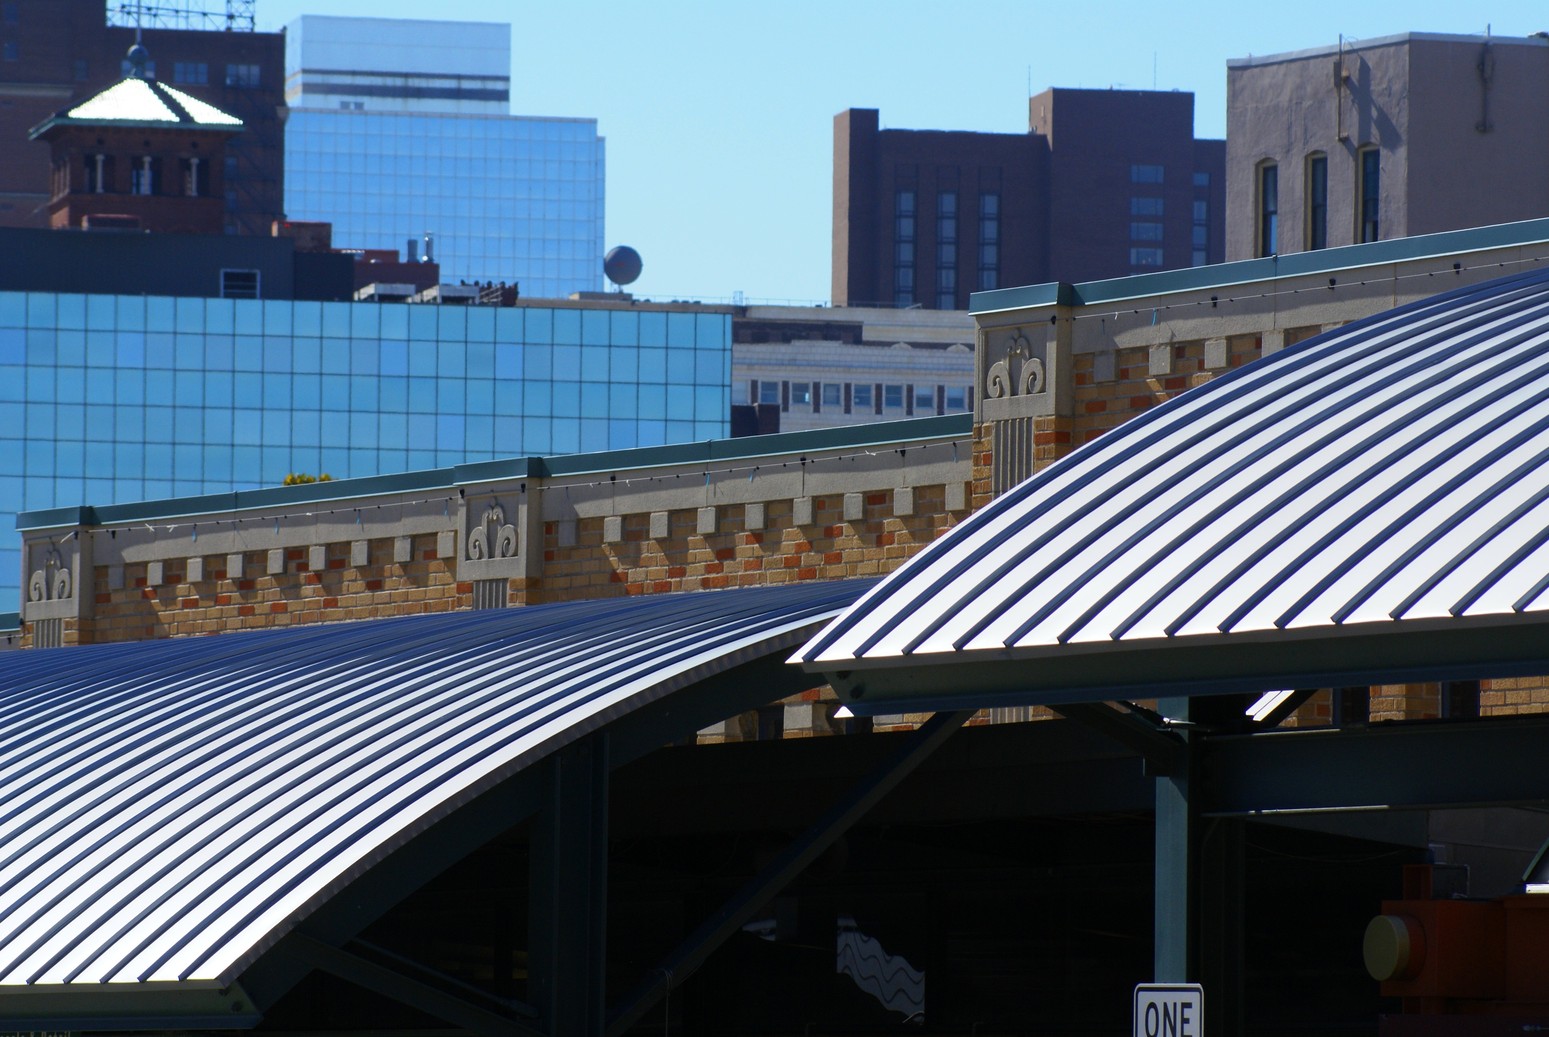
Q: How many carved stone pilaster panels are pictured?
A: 3